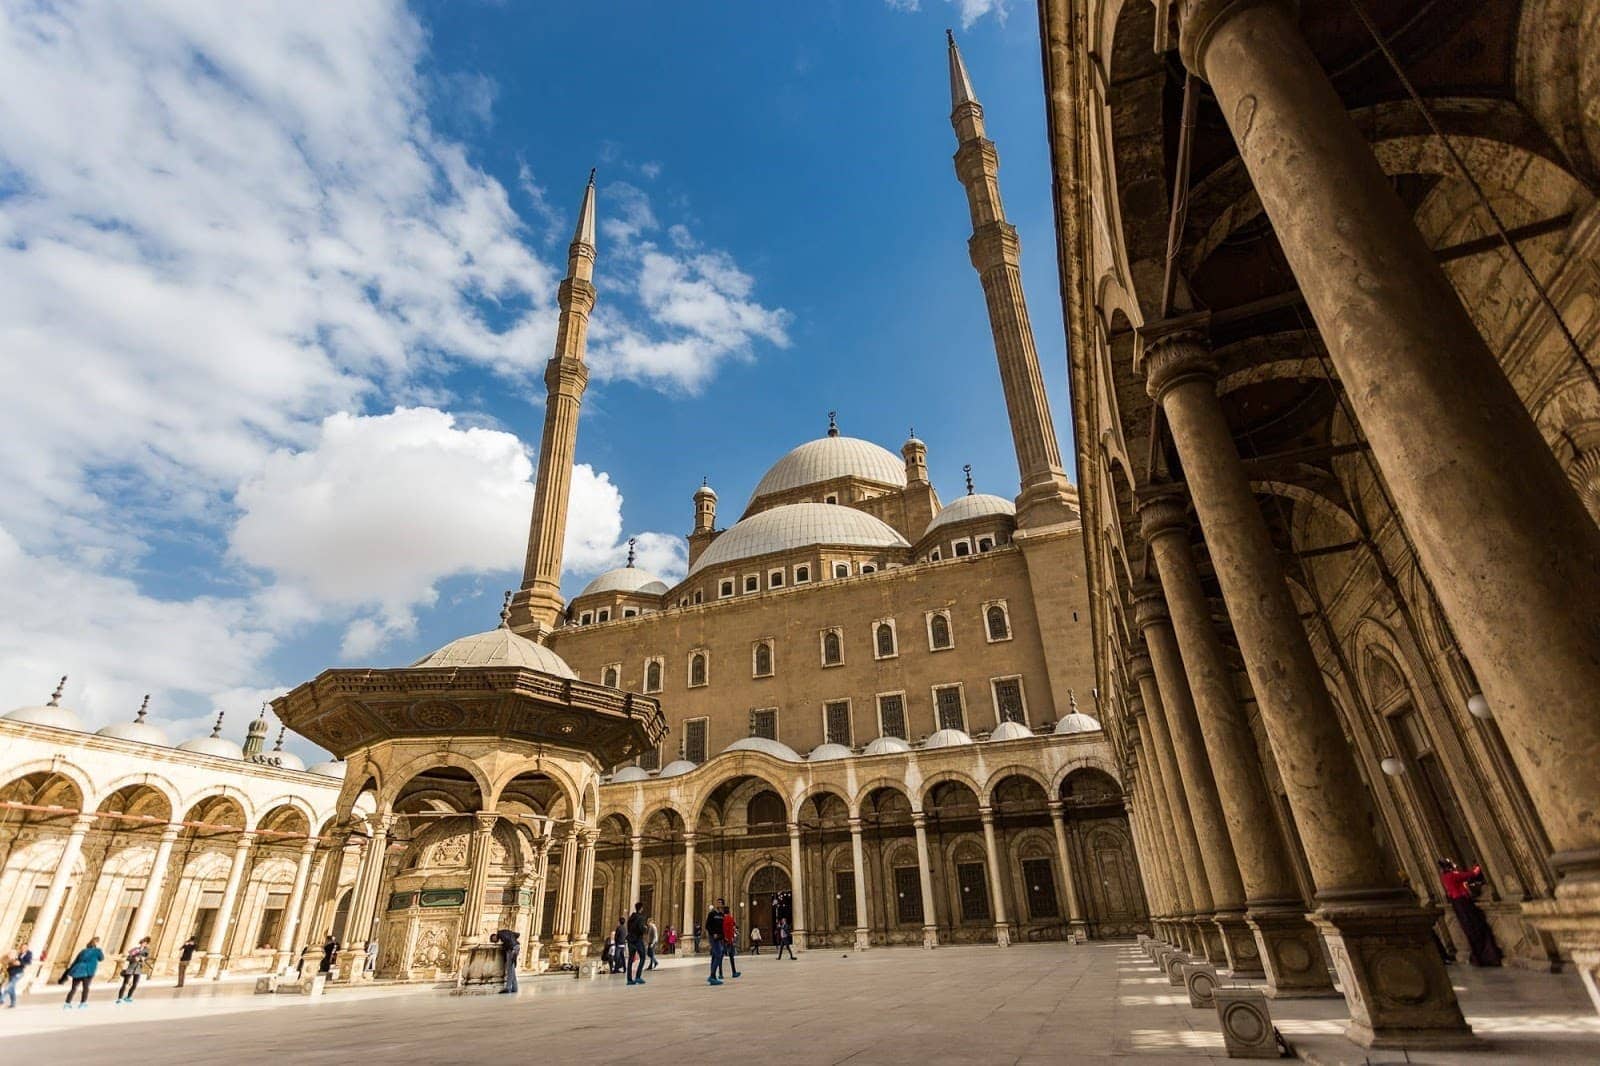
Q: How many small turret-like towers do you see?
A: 2